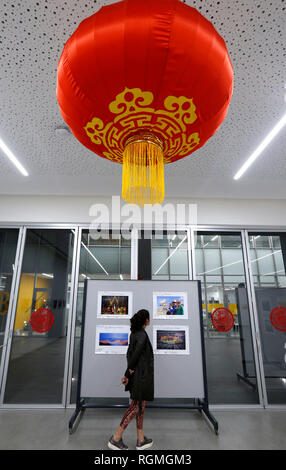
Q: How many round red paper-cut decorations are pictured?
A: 3